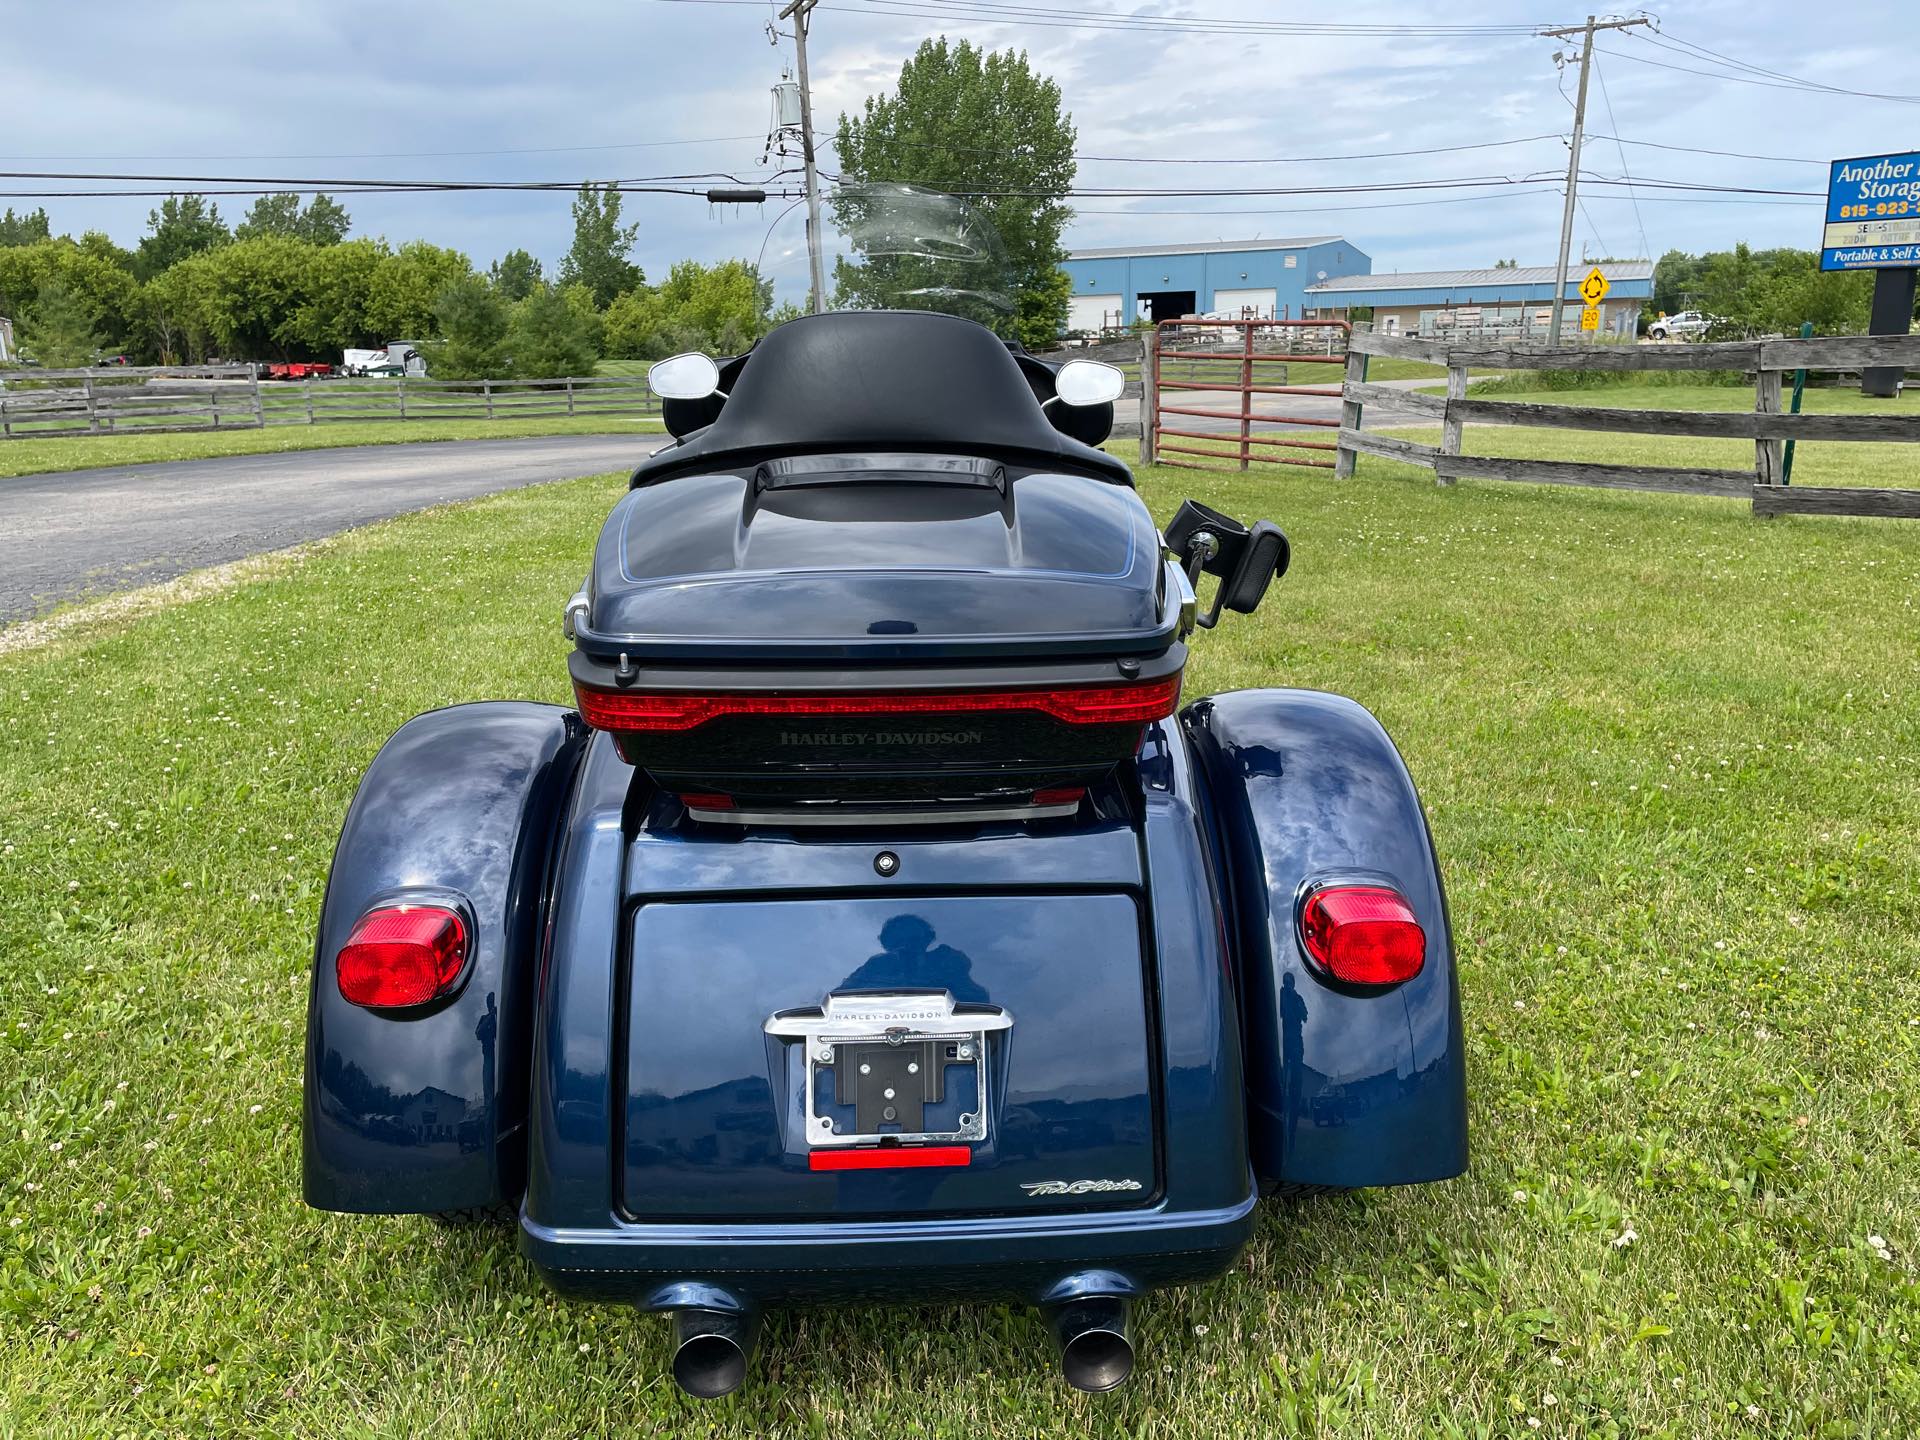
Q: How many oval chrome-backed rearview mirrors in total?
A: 2